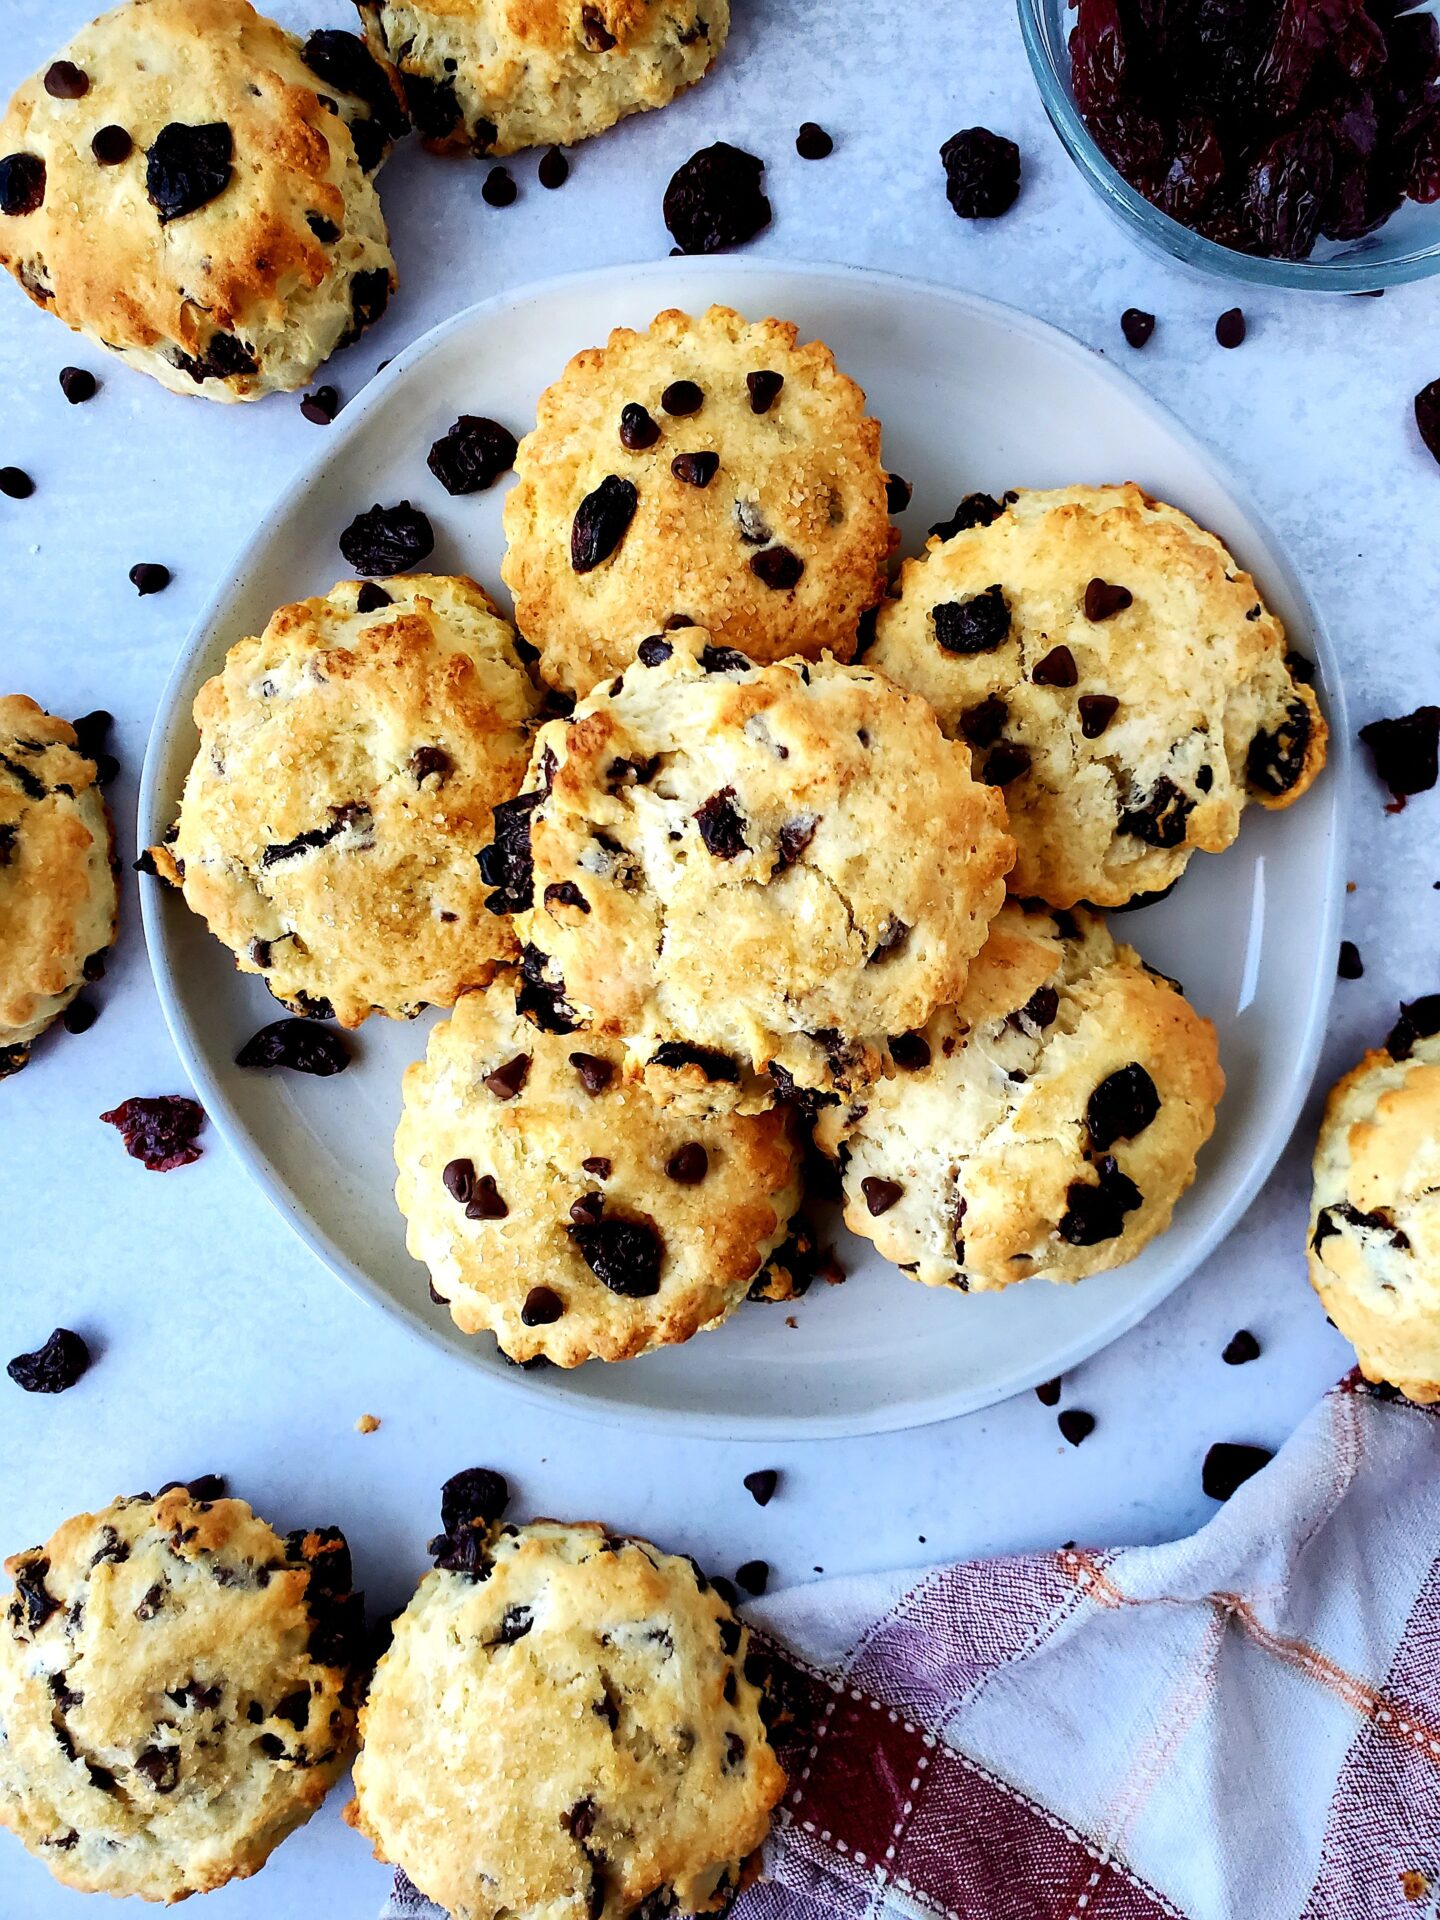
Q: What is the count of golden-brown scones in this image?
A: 12